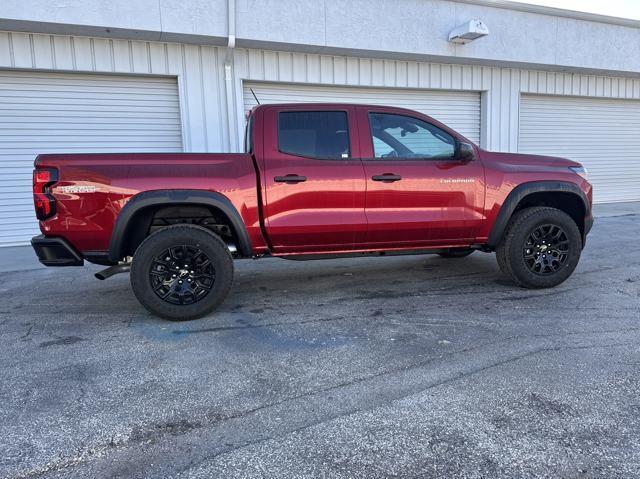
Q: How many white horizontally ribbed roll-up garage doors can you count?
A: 3